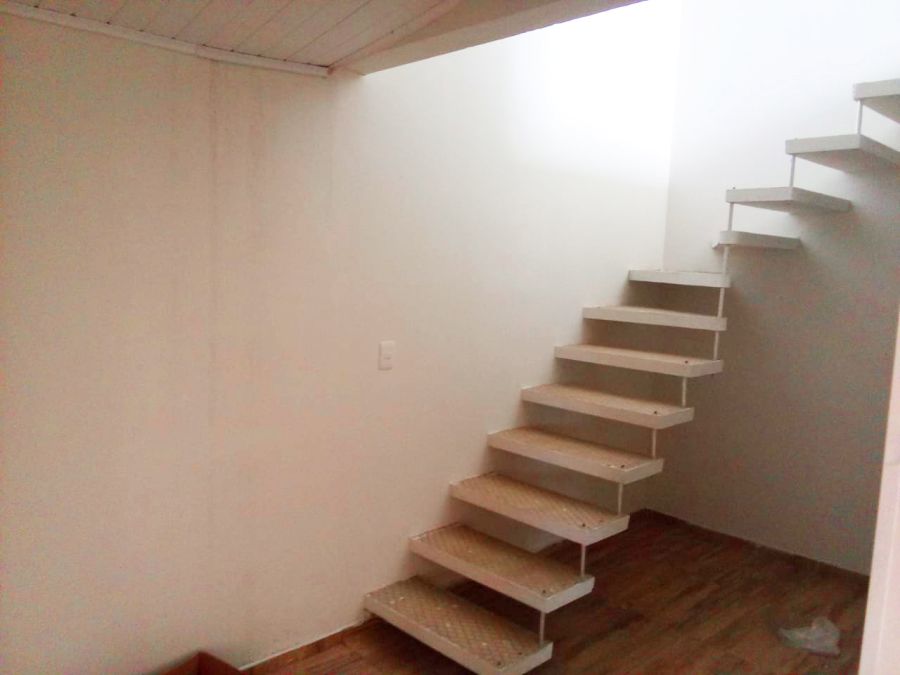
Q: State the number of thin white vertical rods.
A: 11